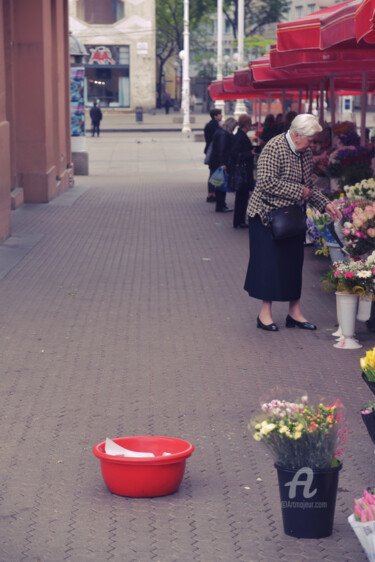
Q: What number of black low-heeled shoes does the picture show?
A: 2